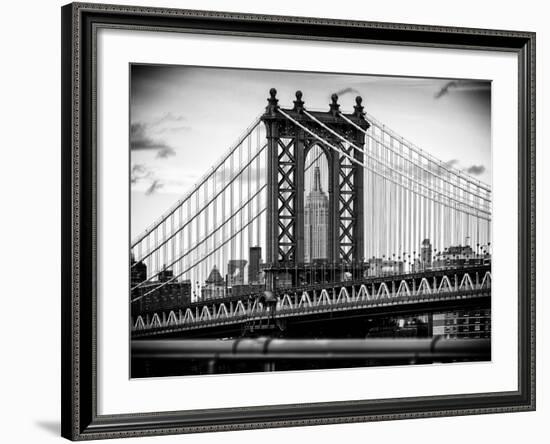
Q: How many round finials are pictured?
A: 4